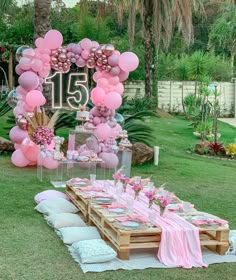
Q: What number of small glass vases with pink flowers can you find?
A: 5